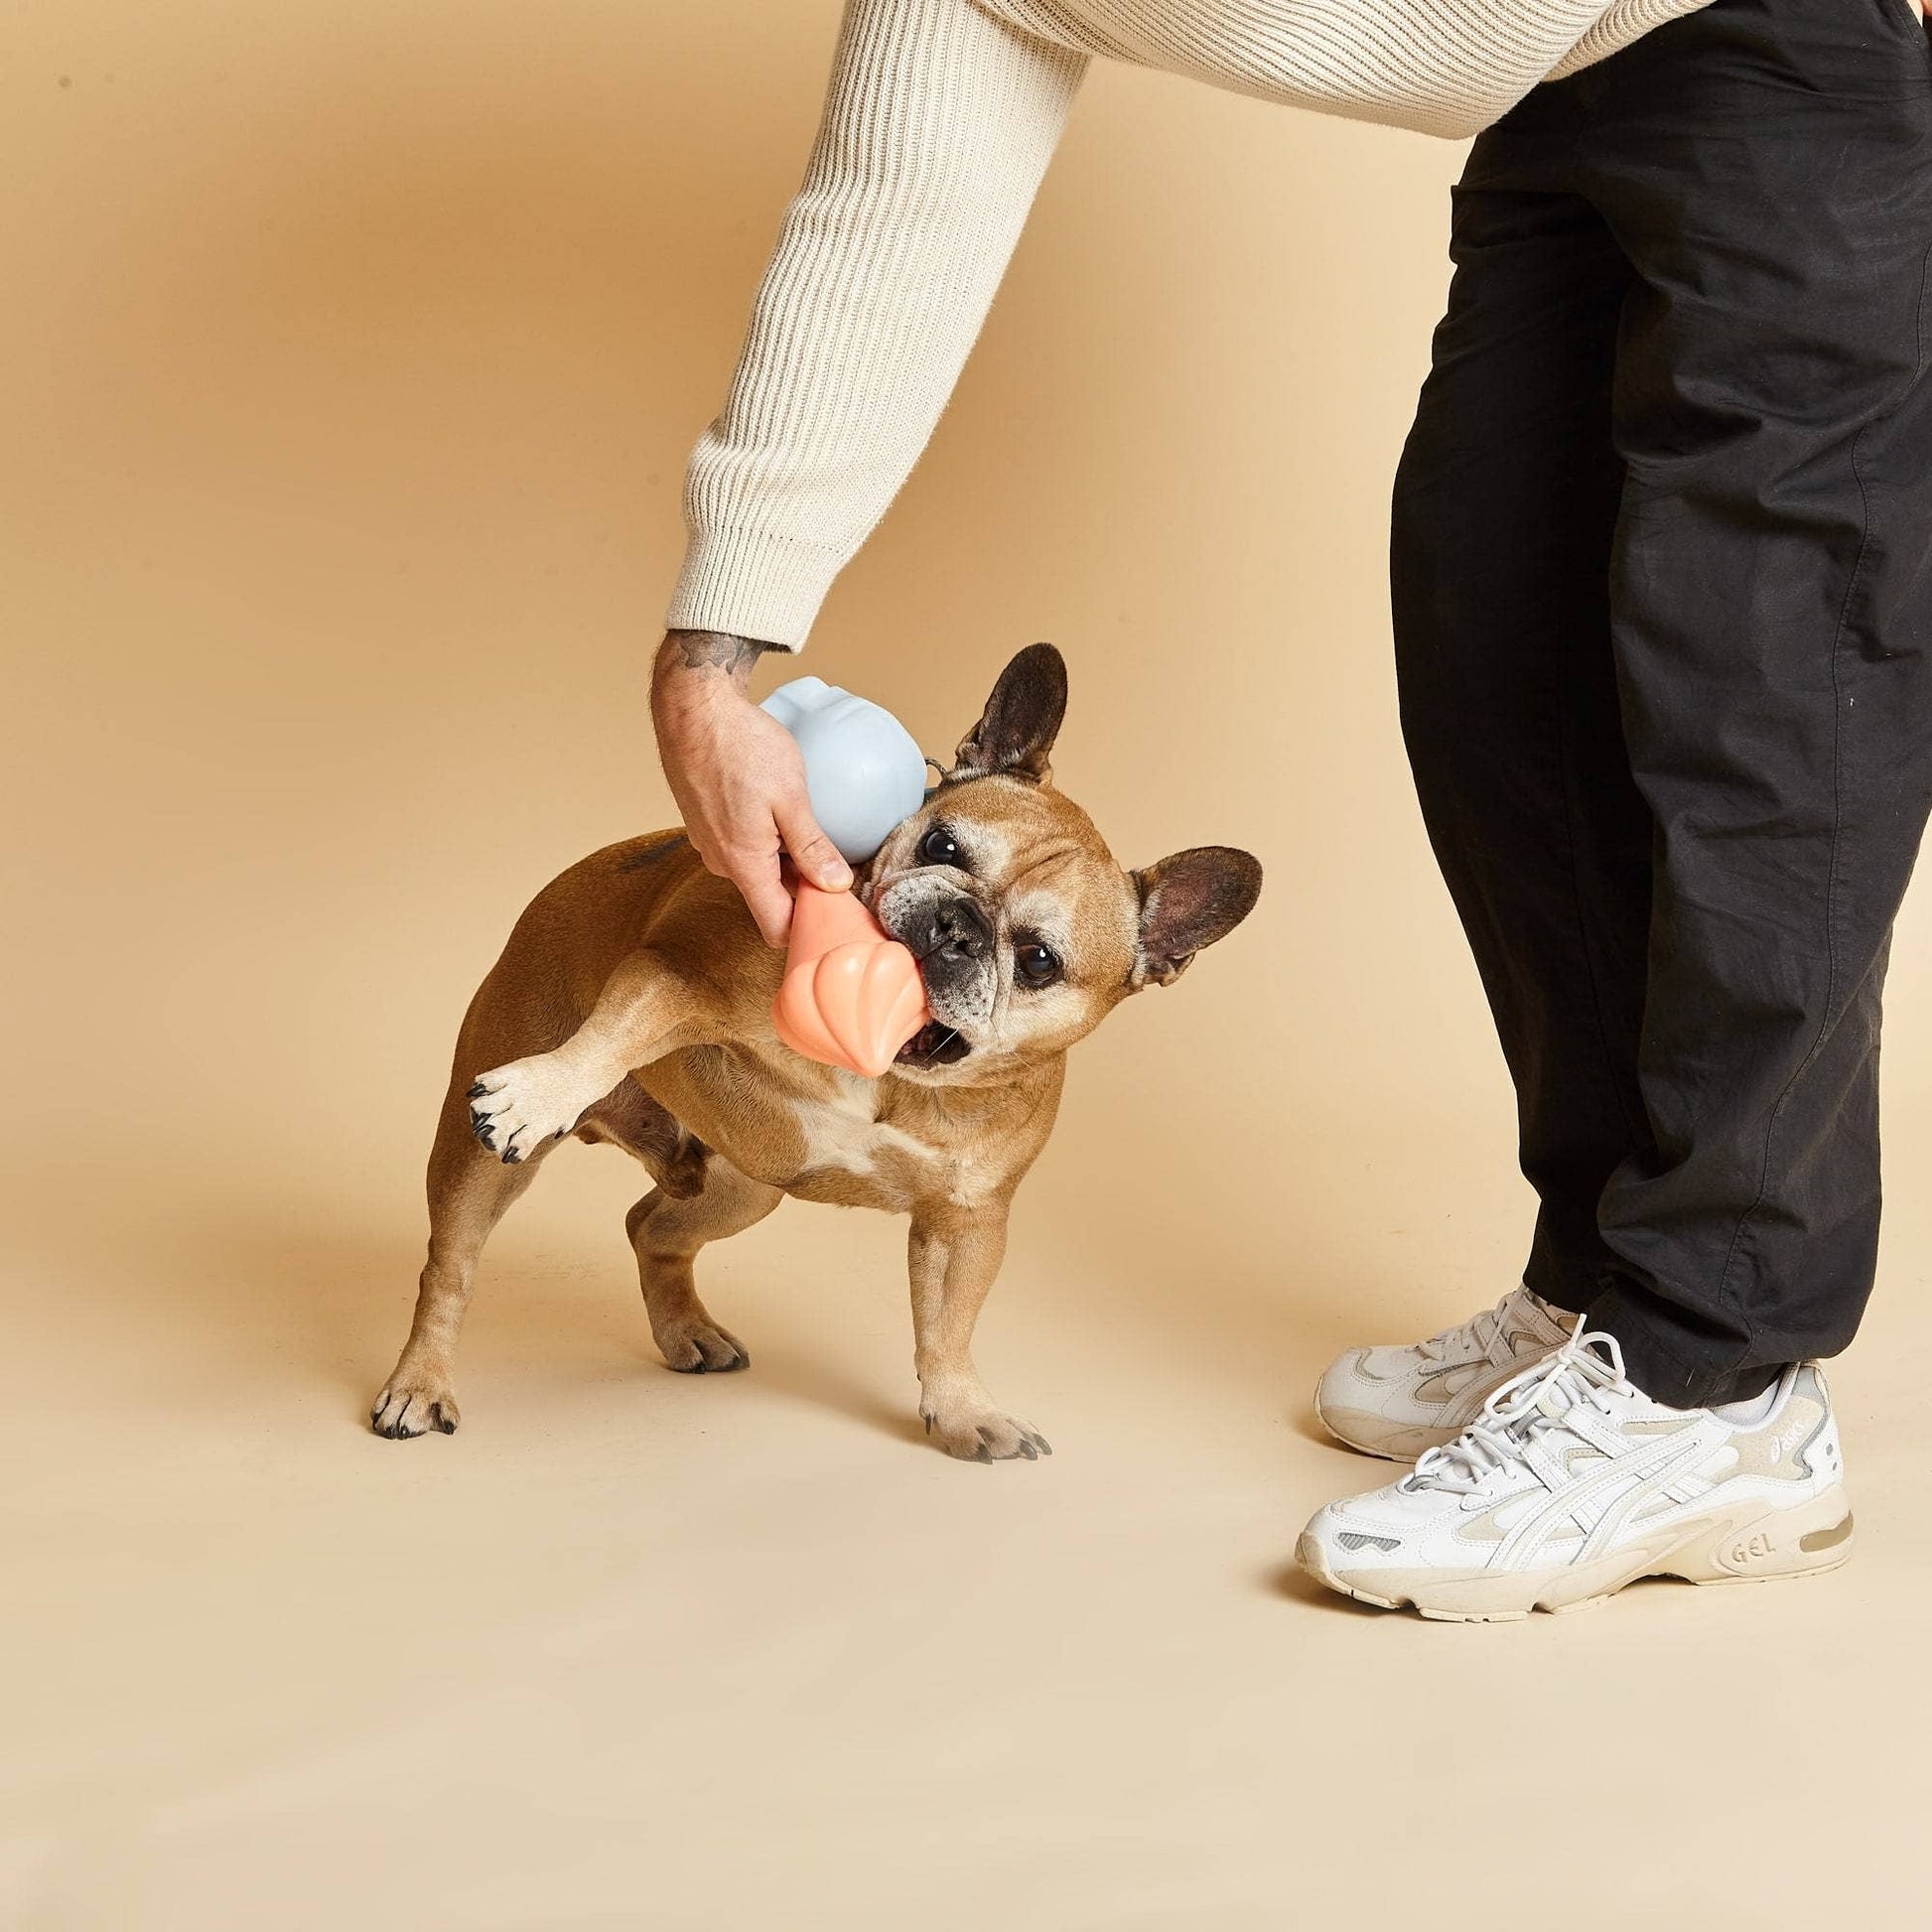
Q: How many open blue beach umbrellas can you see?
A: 0